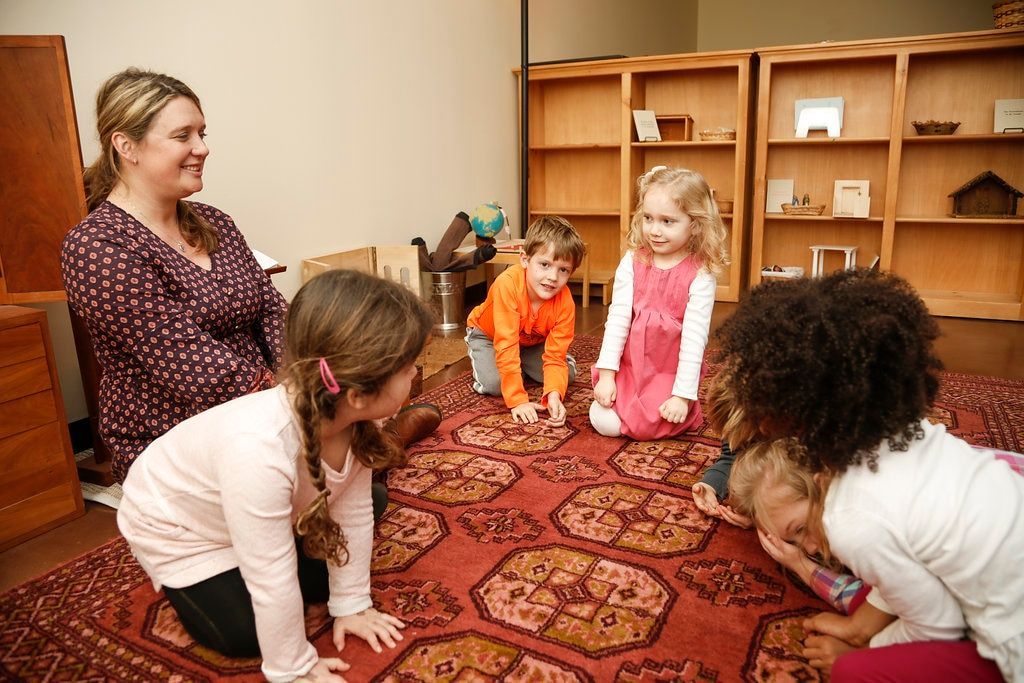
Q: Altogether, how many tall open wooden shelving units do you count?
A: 2